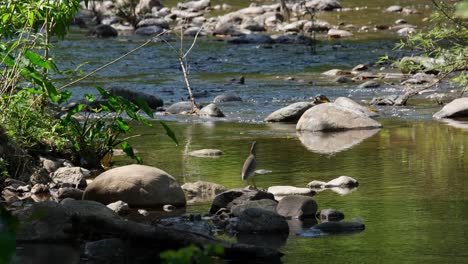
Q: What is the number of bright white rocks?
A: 3